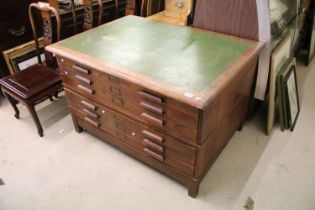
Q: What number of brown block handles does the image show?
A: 12